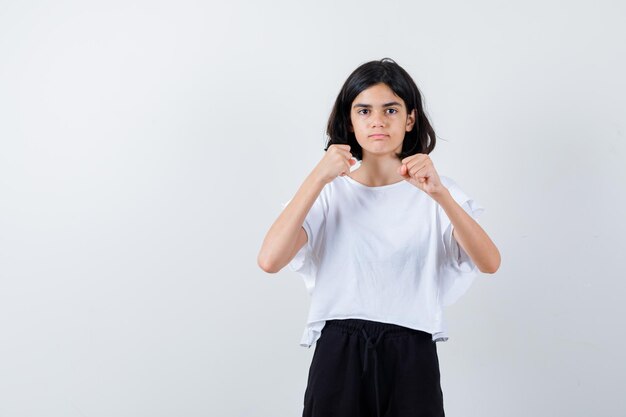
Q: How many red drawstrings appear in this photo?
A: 0